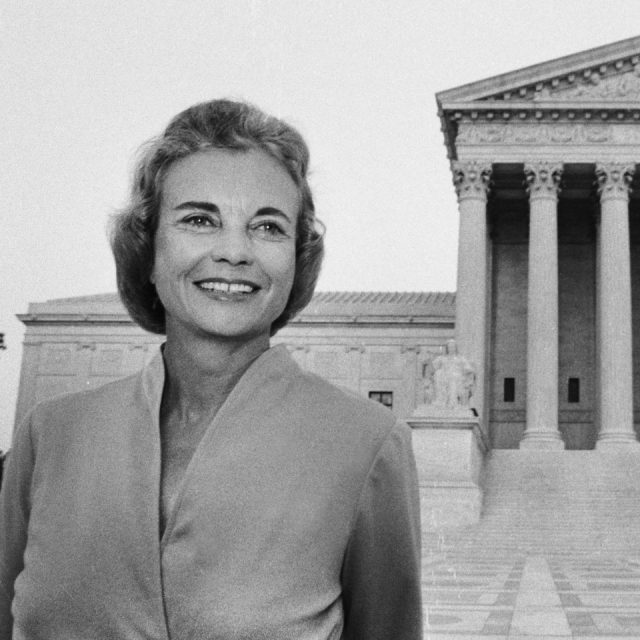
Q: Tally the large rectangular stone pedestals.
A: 1